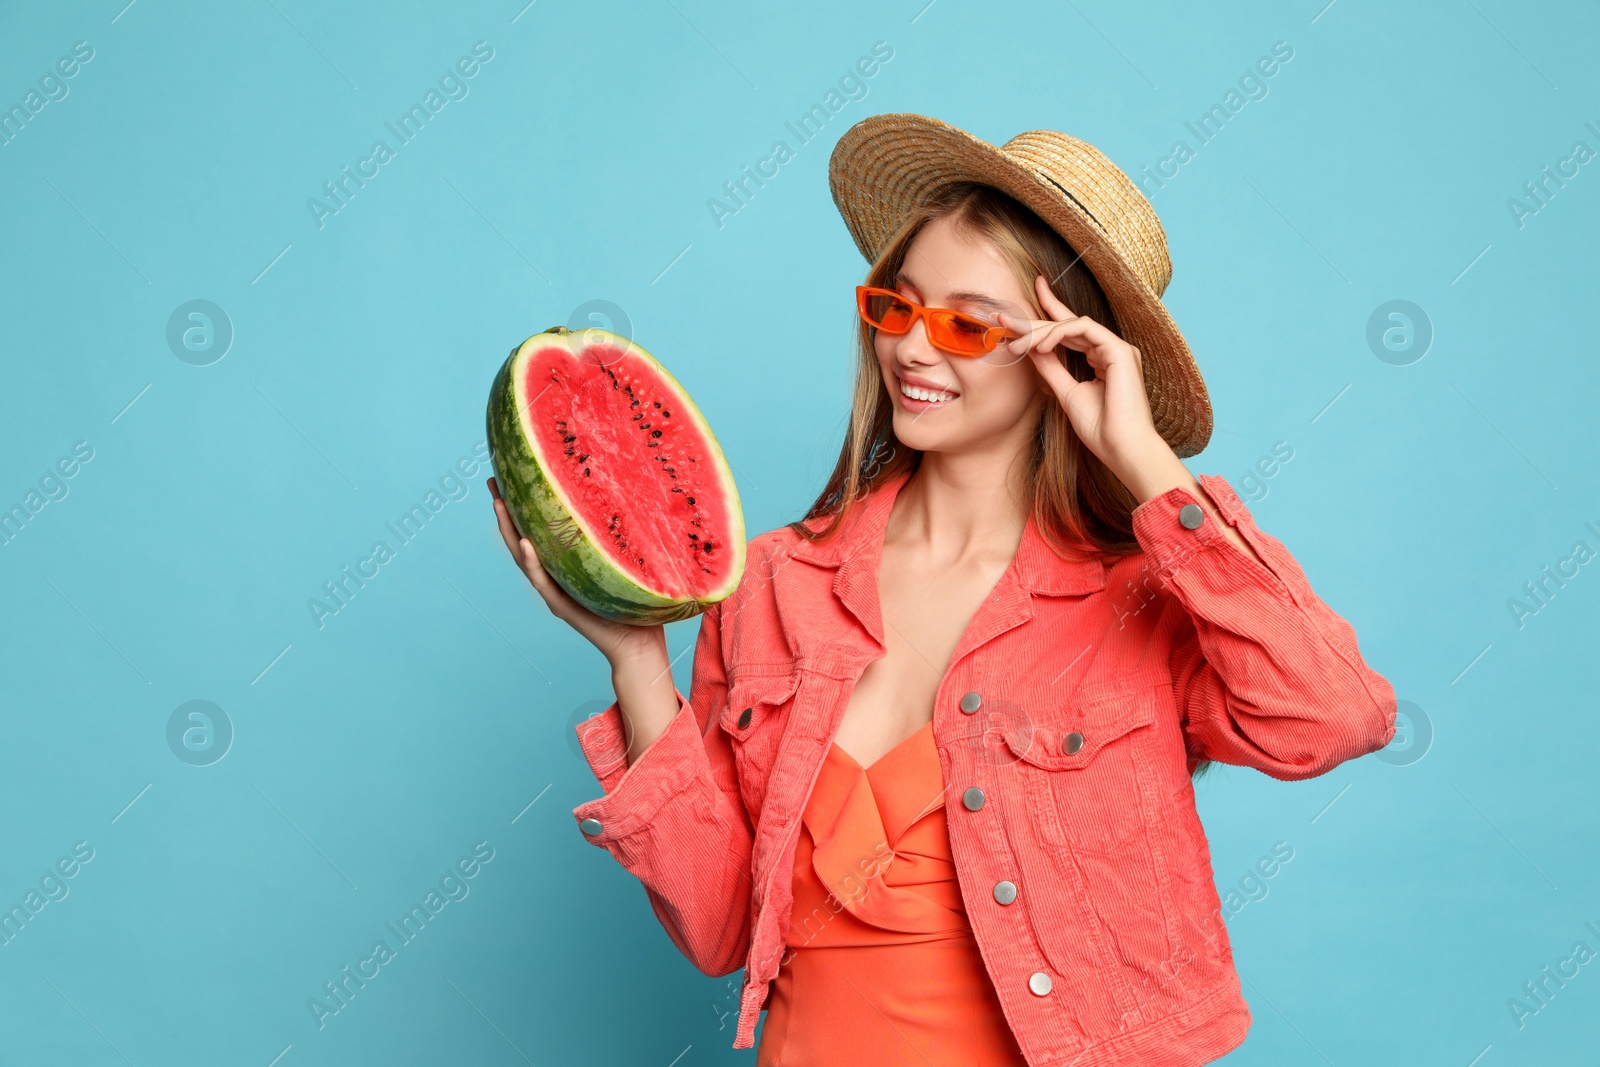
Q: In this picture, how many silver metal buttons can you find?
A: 8